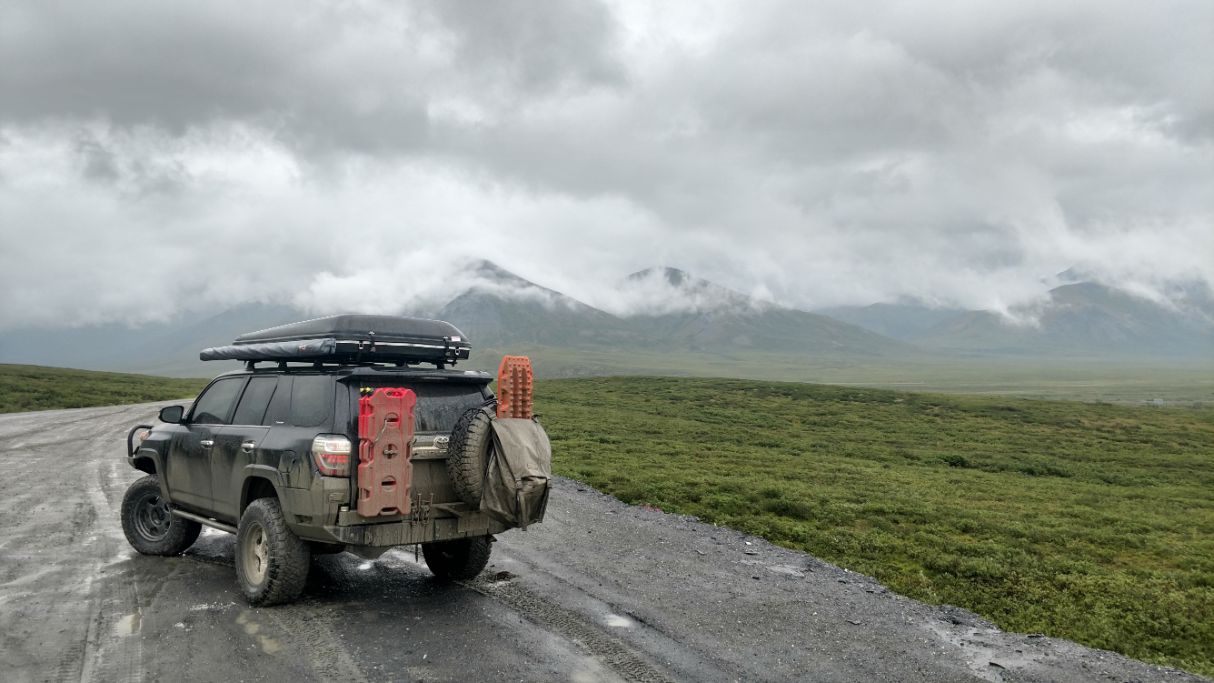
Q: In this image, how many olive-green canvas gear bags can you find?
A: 1